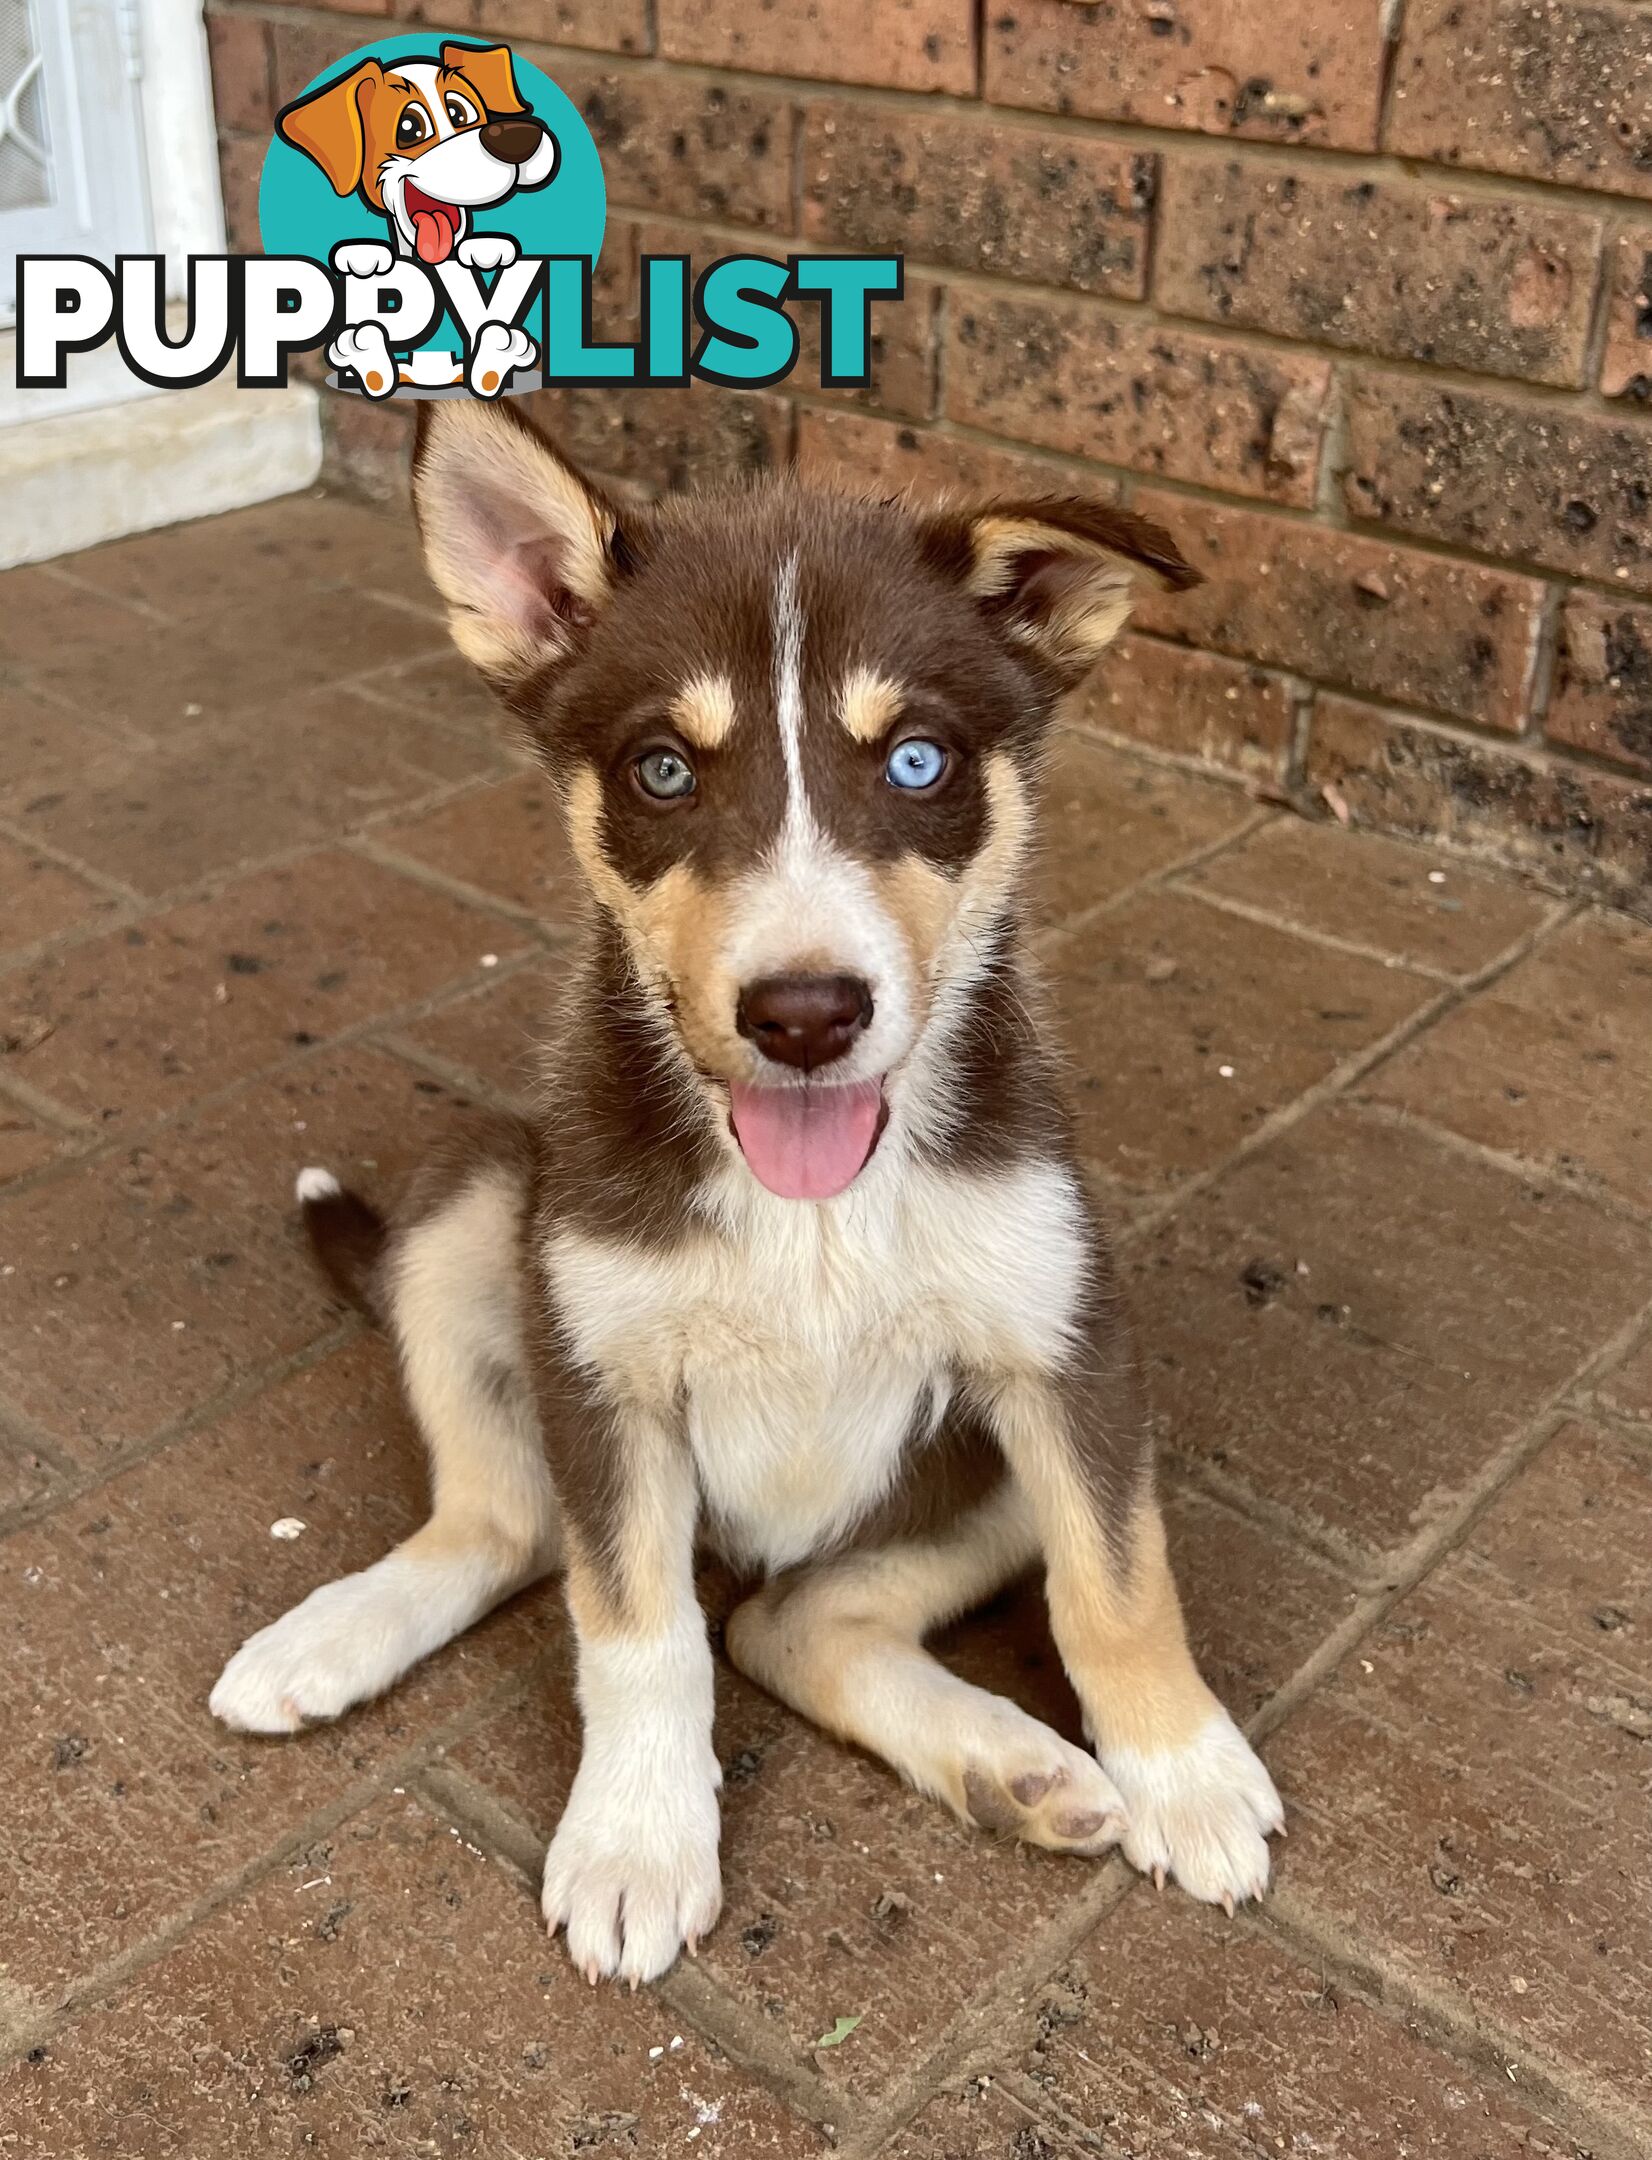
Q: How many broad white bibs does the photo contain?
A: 1